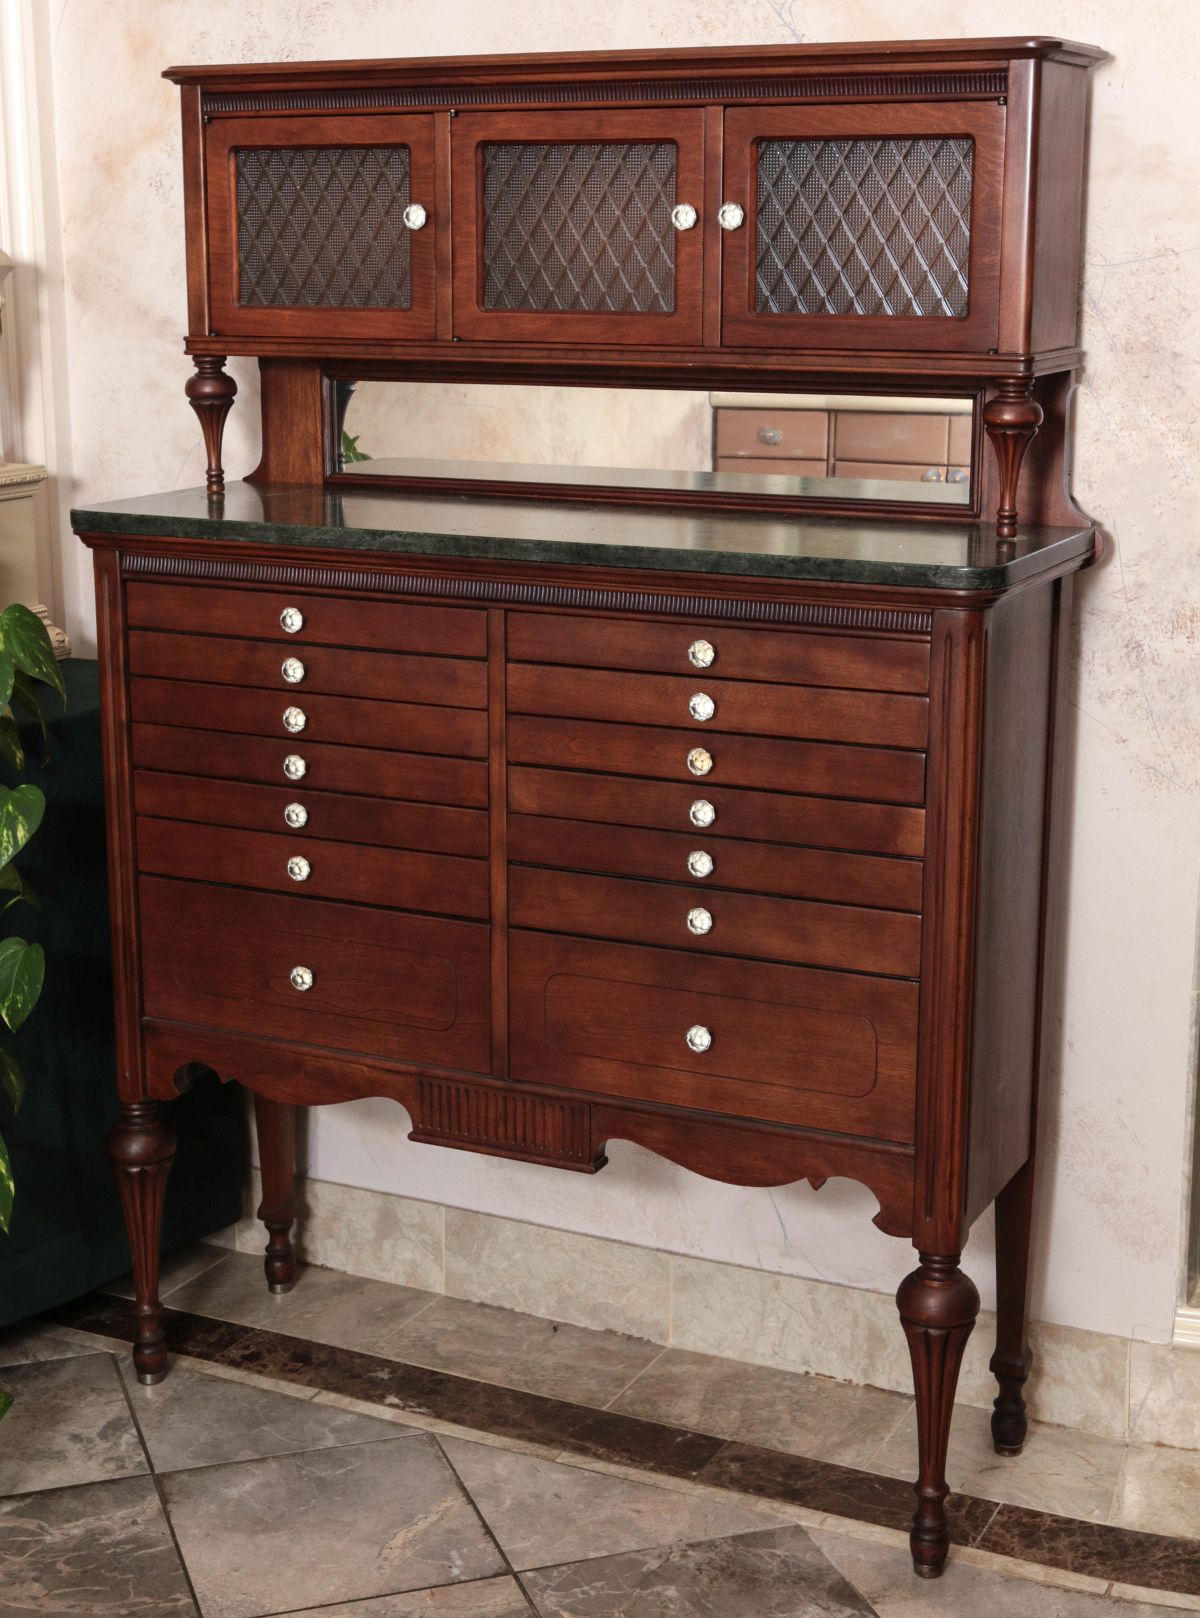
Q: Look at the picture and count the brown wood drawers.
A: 14